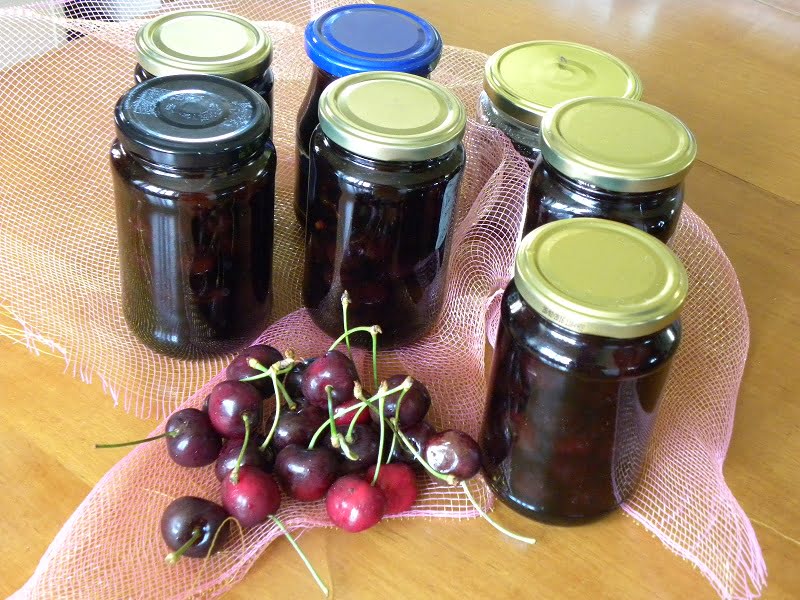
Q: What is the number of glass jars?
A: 7